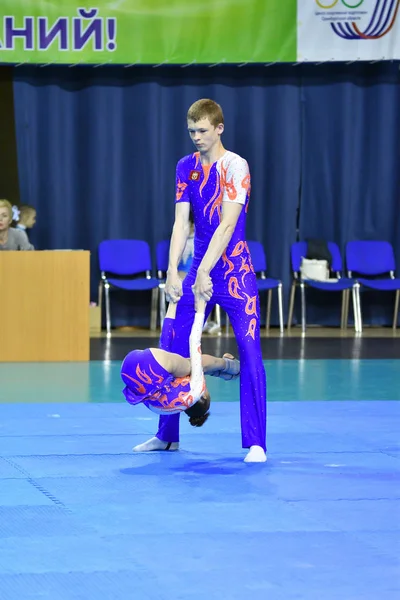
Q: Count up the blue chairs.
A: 5